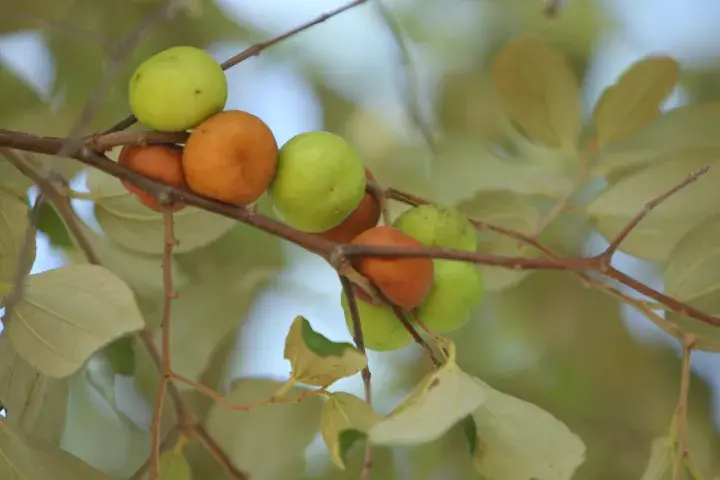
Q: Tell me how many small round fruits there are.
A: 9